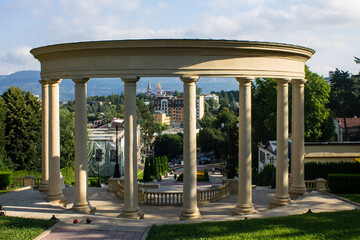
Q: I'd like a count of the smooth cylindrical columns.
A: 8